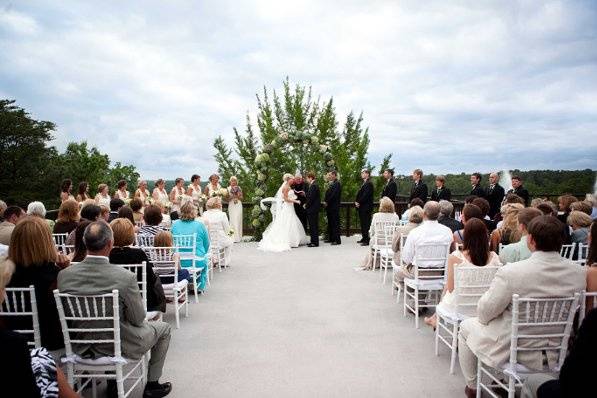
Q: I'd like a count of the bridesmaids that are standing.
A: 10